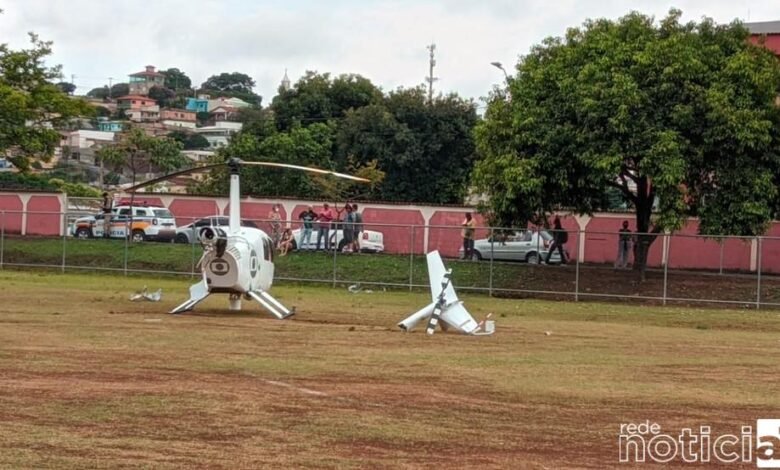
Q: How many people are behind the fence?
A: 10